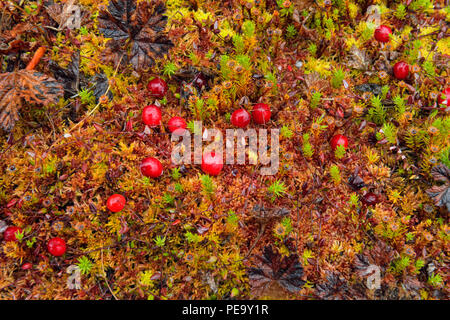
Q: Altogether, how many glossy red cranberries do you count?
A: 14